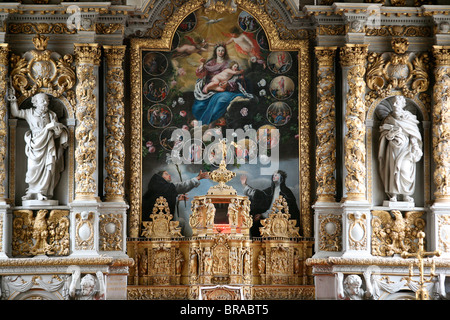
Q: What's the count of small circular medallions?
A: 15